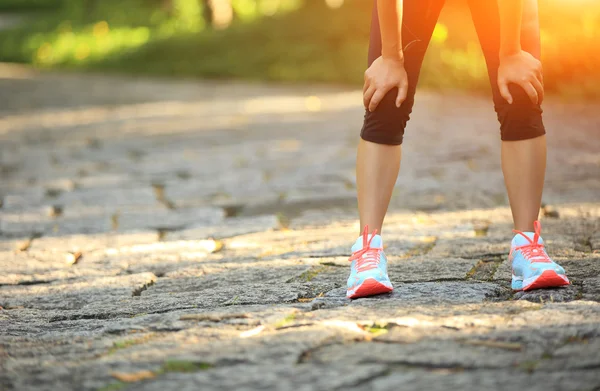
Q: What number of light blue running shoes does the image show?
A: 2